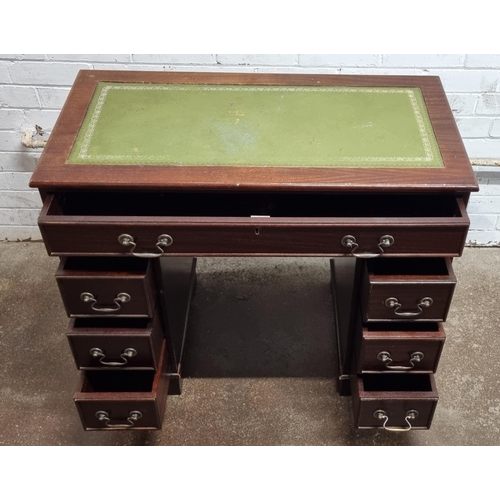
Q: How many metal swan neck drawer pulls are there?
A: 8